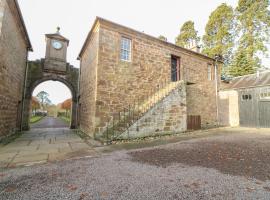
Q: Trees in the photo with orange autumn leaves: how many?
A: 2